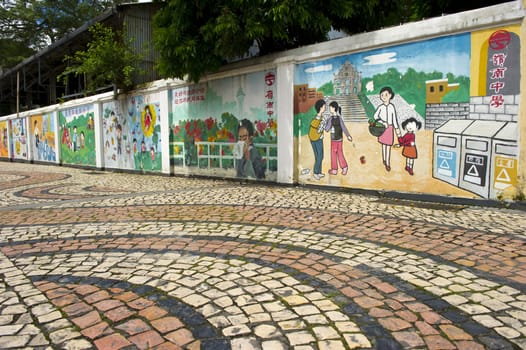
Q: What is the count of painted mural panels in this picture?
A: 7